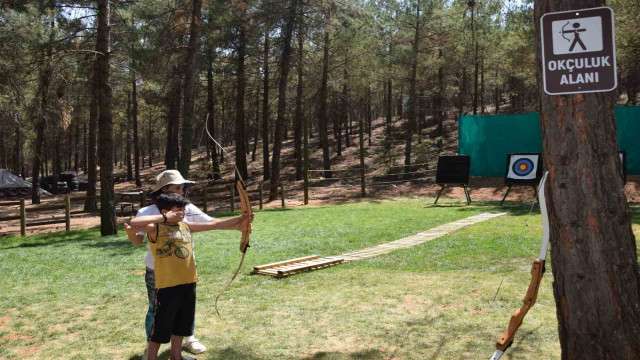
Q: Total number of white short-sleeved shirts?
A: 1